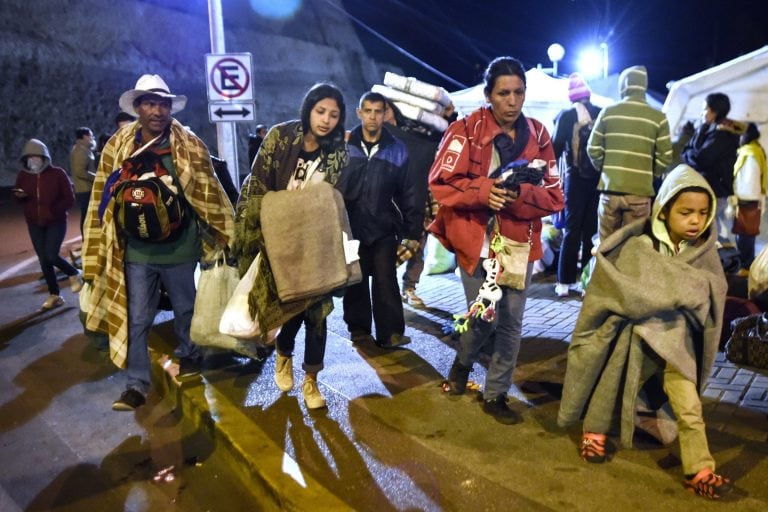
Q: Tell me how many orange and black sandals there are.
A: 2